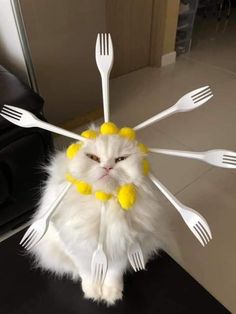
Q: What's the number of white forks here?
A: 8